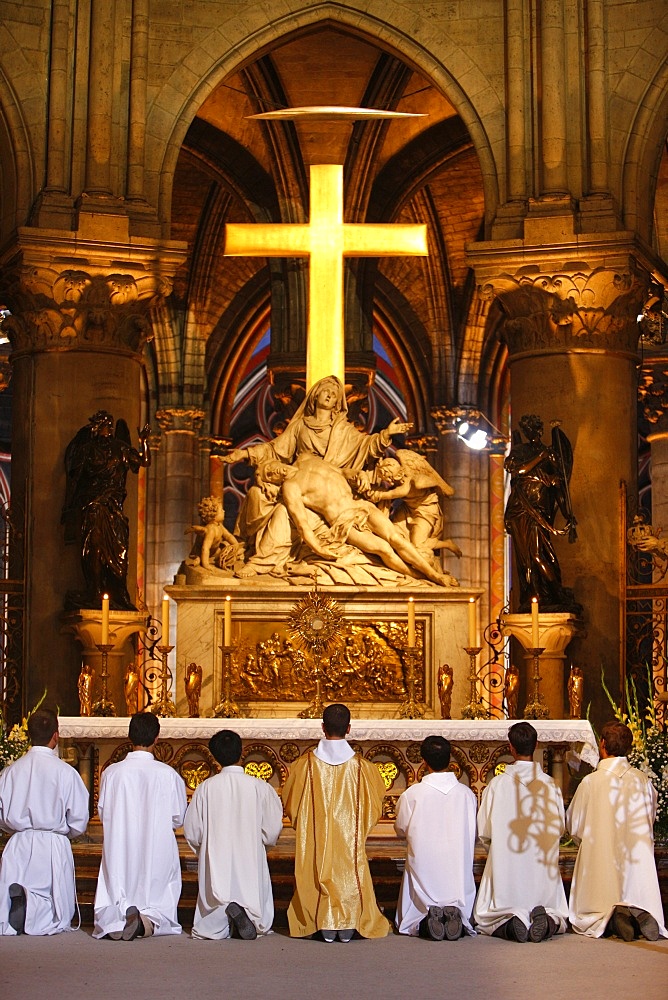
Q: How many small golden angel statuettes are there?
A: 6